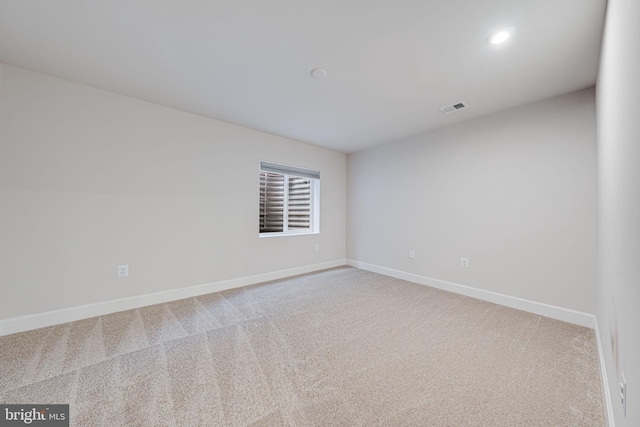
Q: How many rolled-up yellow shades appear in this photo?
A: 0